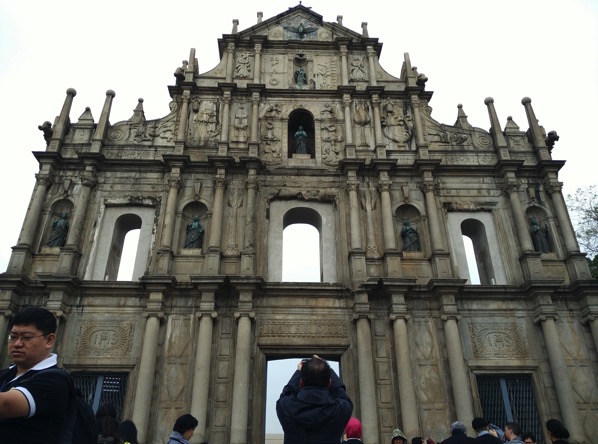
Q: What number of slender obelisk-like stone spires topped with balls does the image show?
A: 4